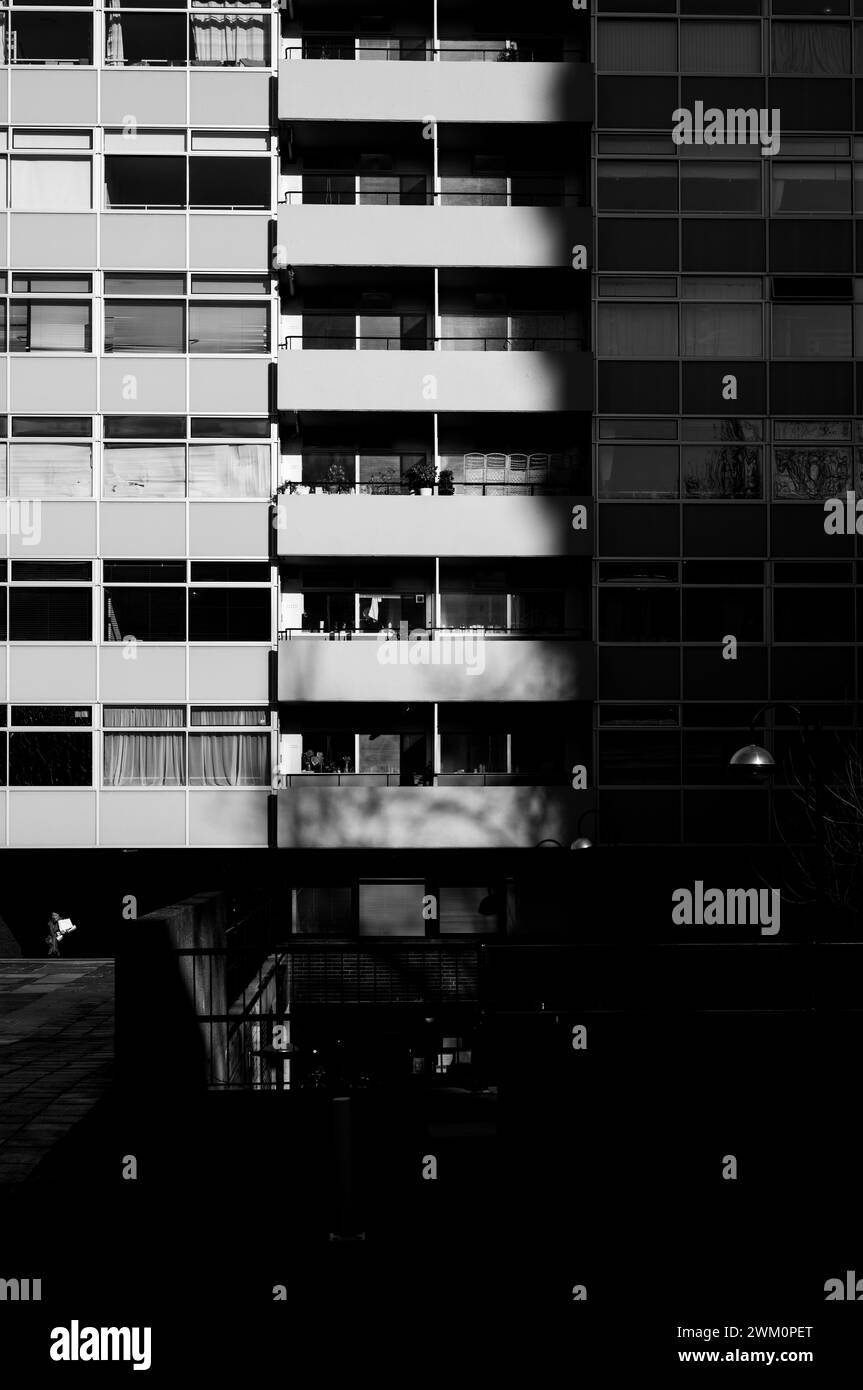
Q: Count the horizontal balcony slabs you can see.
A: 6